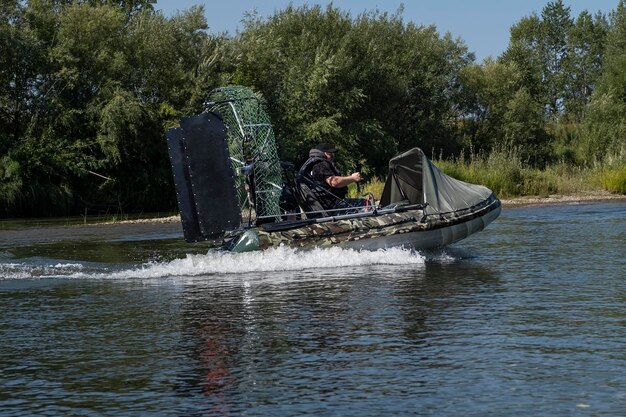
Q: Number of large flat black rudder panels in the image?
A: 2